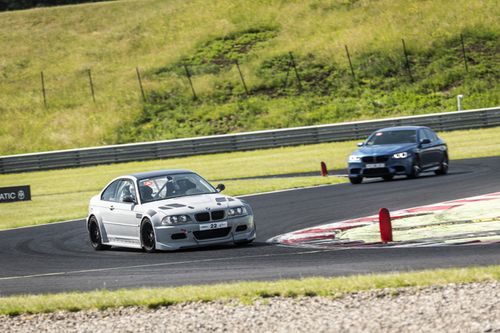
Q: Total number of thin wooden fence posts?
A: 9